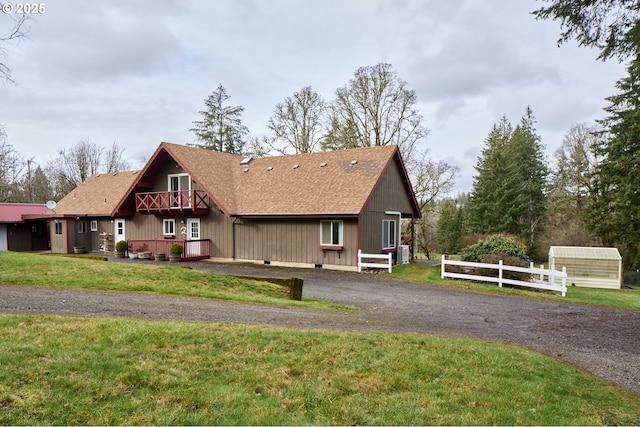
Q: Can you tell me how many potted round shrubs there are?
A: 2